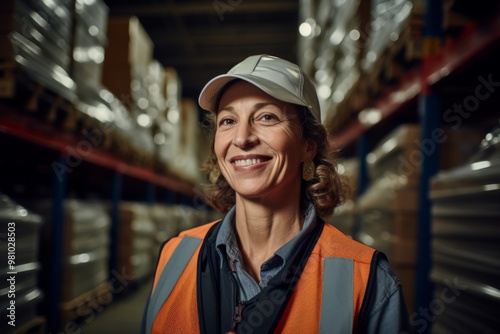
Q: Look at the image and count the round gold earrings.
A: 2